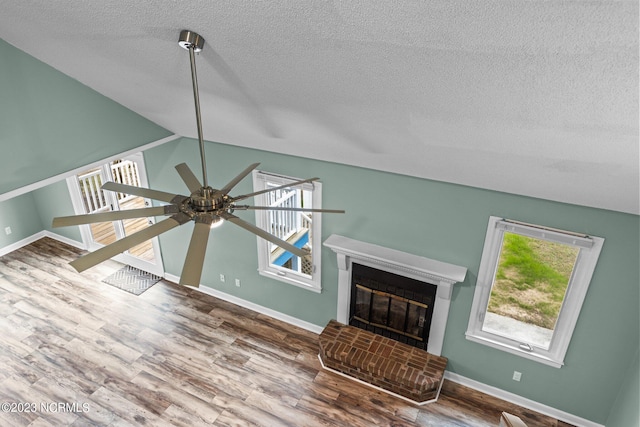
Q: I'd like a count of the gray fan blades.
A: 9